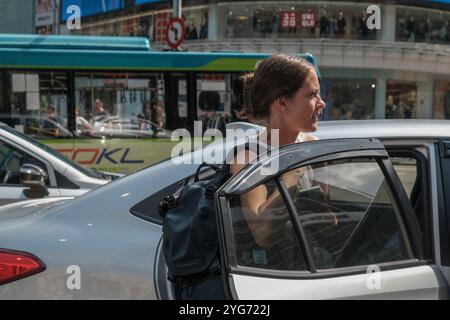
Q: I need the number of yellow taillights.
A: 0